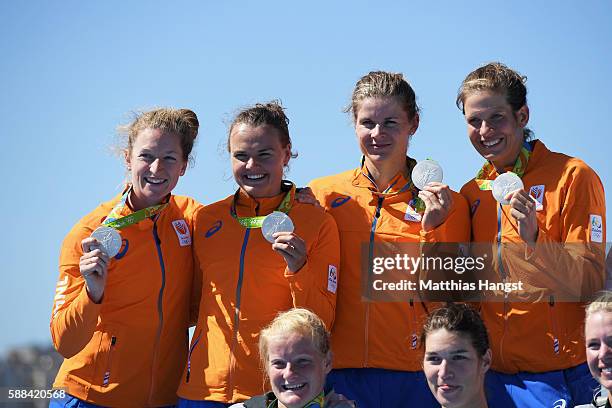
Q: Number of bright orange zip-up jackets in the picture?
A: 4